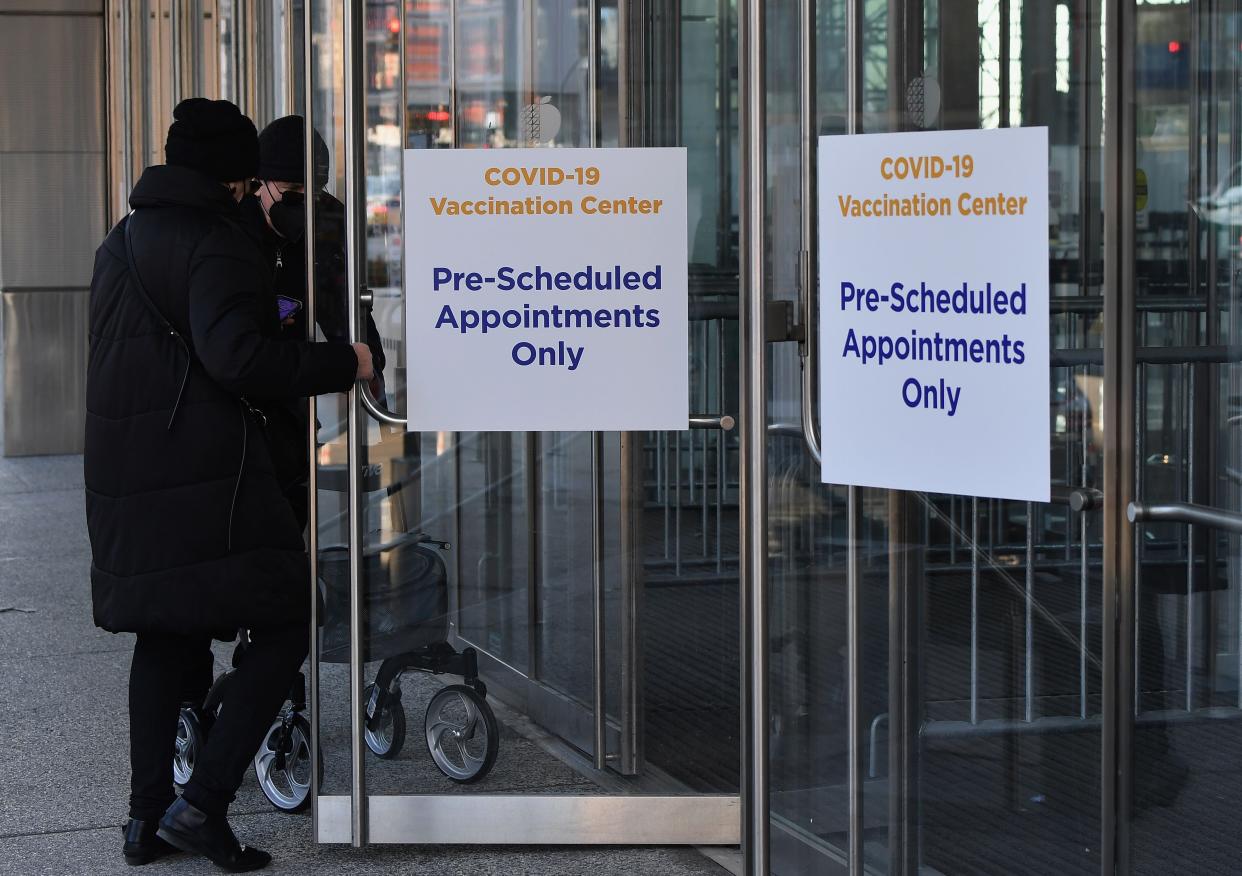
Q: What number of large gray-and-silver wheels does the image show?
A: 4